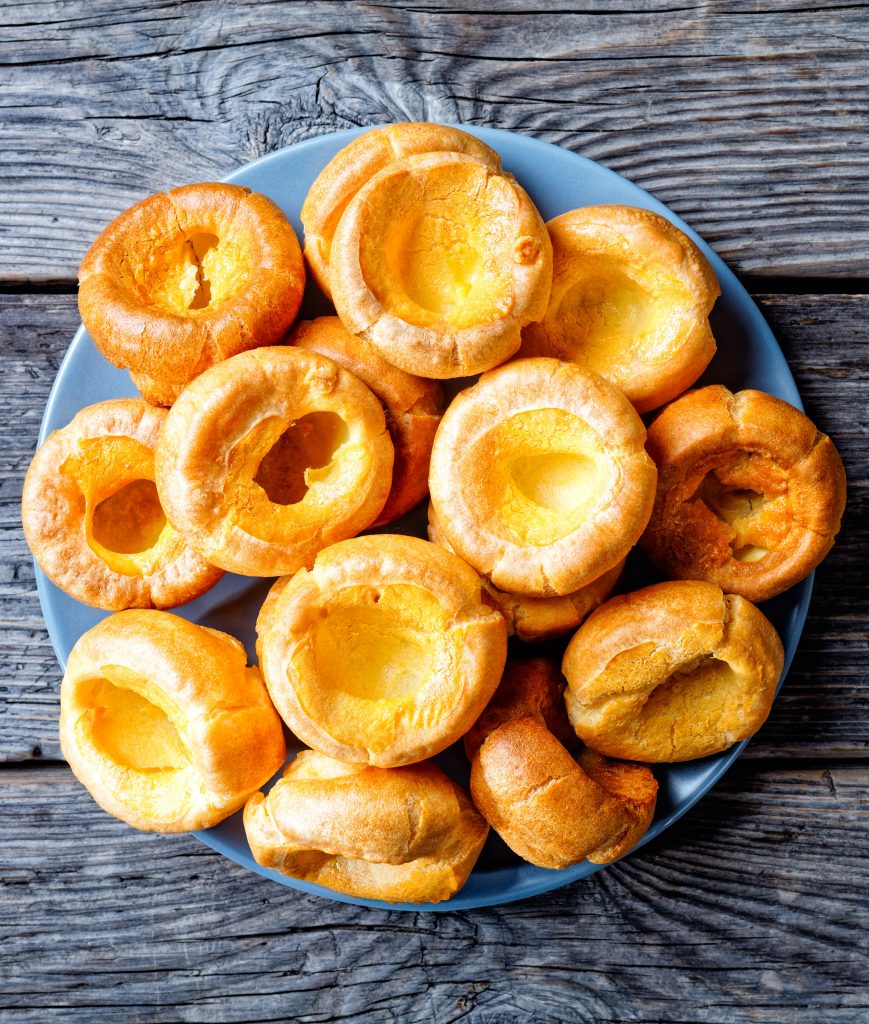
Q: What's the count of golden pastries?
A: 15